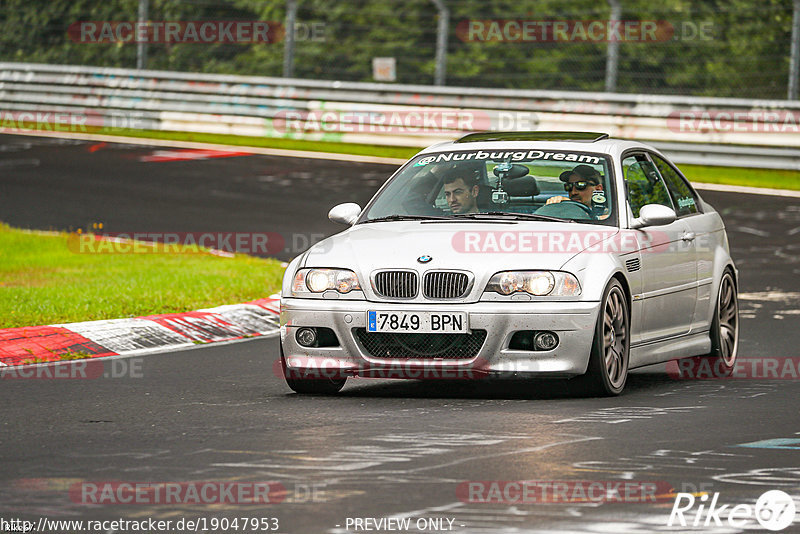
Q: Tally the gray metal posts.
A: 5